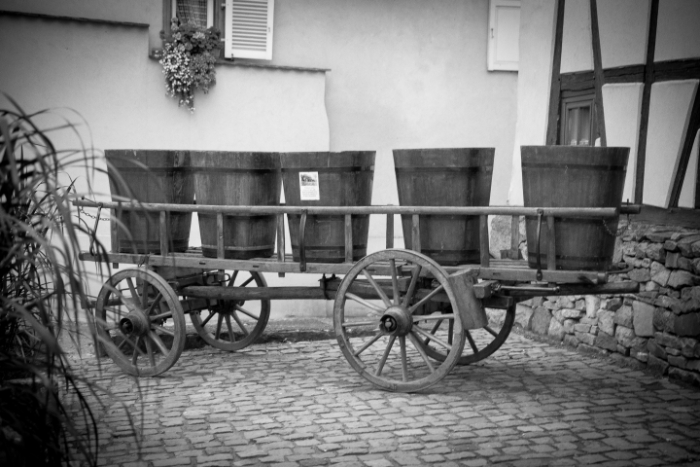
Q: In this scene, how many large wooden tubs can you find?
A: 5